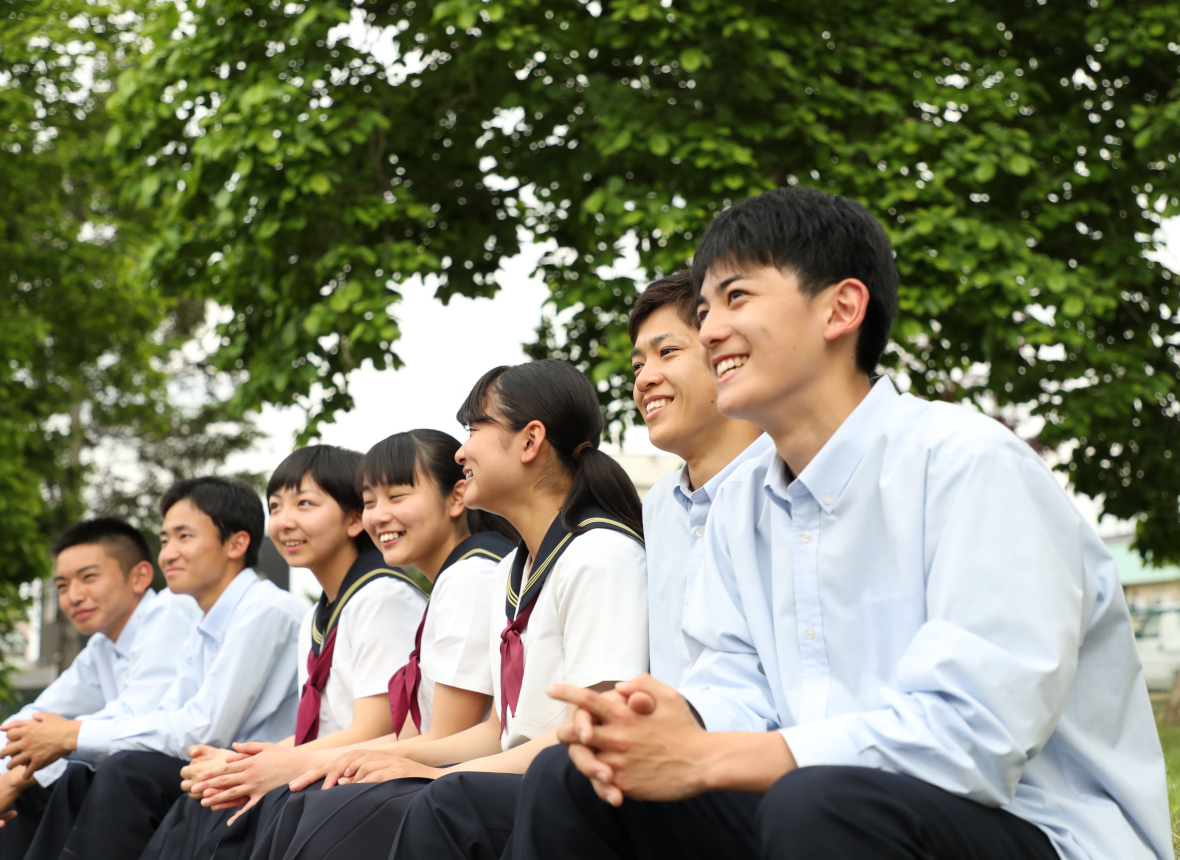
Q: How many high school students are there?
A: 7